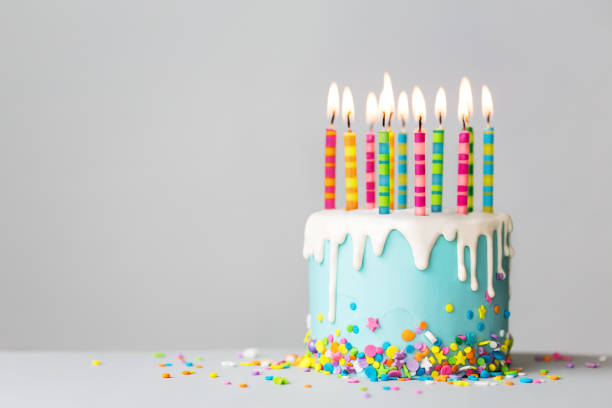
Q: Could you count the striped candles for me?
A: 11